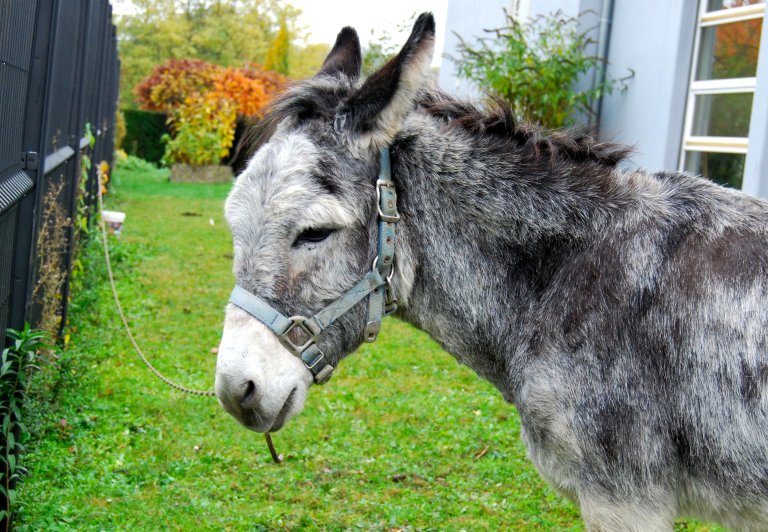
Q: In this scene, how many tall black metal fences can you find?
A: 1